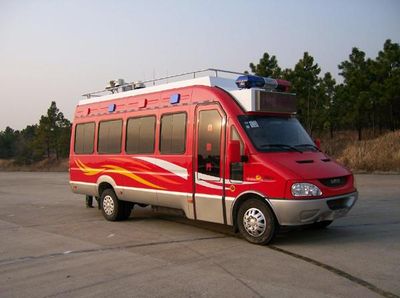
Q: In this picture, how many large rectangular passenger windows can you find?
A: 4